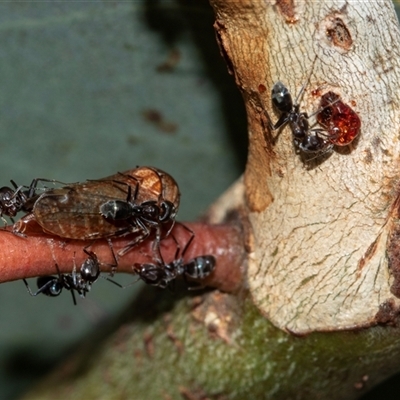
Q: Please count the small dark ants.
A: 5